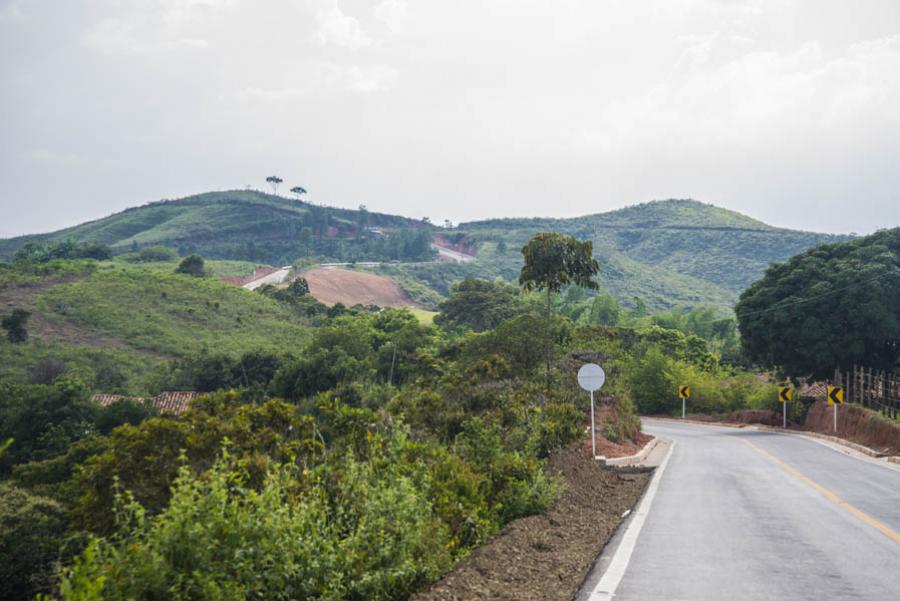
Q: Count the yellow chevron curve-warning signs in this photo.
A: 3